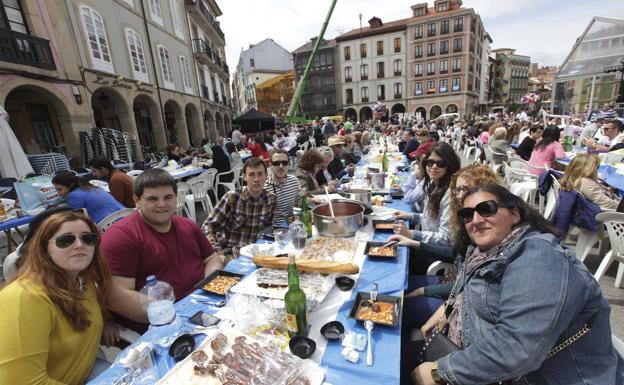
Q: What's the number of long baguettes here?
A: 1